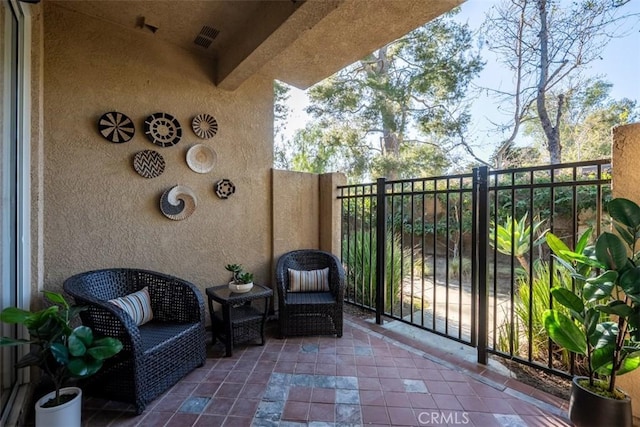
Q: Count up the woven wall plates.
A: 7